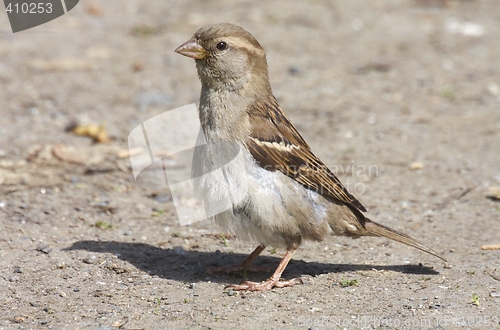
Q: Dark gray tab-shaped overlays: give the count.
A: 1